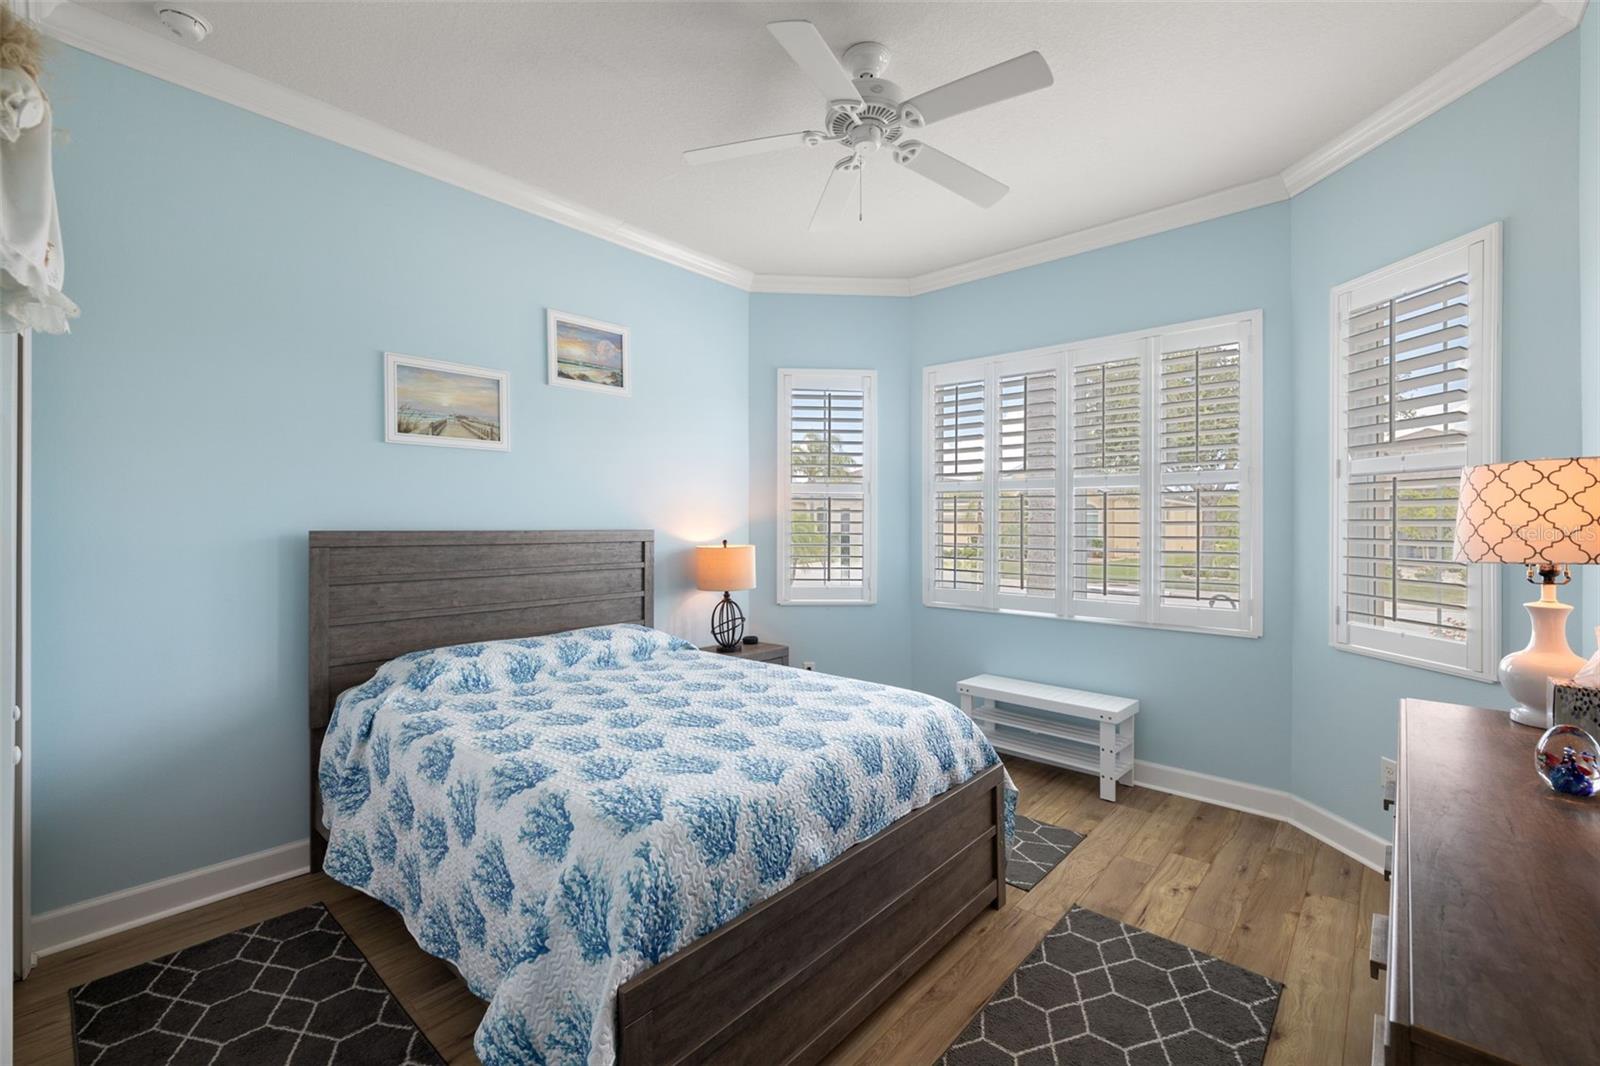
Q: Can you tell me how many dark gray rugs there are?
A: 3